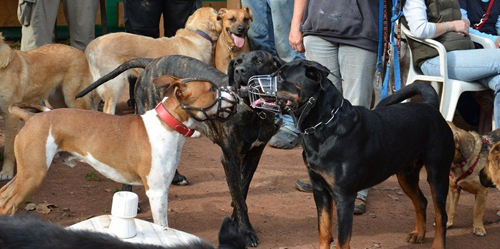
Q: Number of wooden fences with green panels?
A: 1